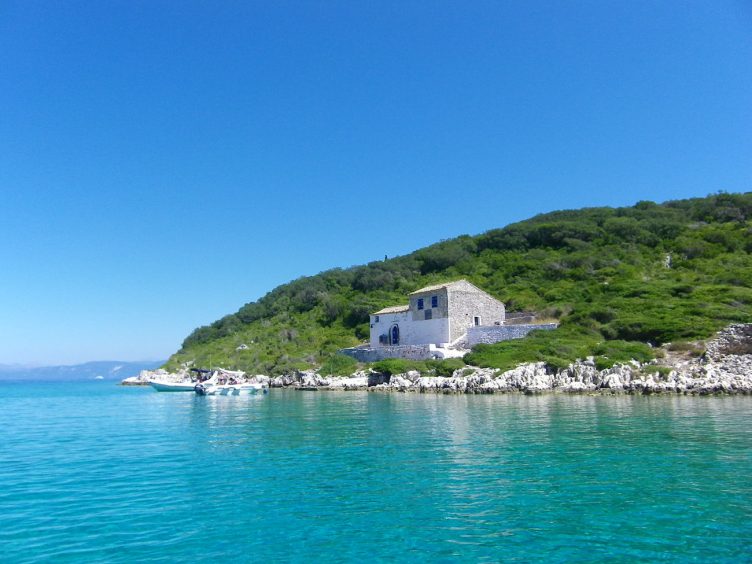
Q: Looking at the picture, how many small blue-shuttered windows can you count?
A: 2